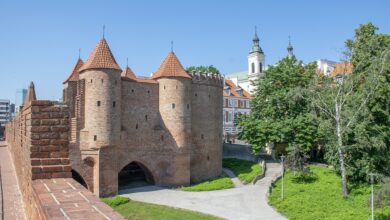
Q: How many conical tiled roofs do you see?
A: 4